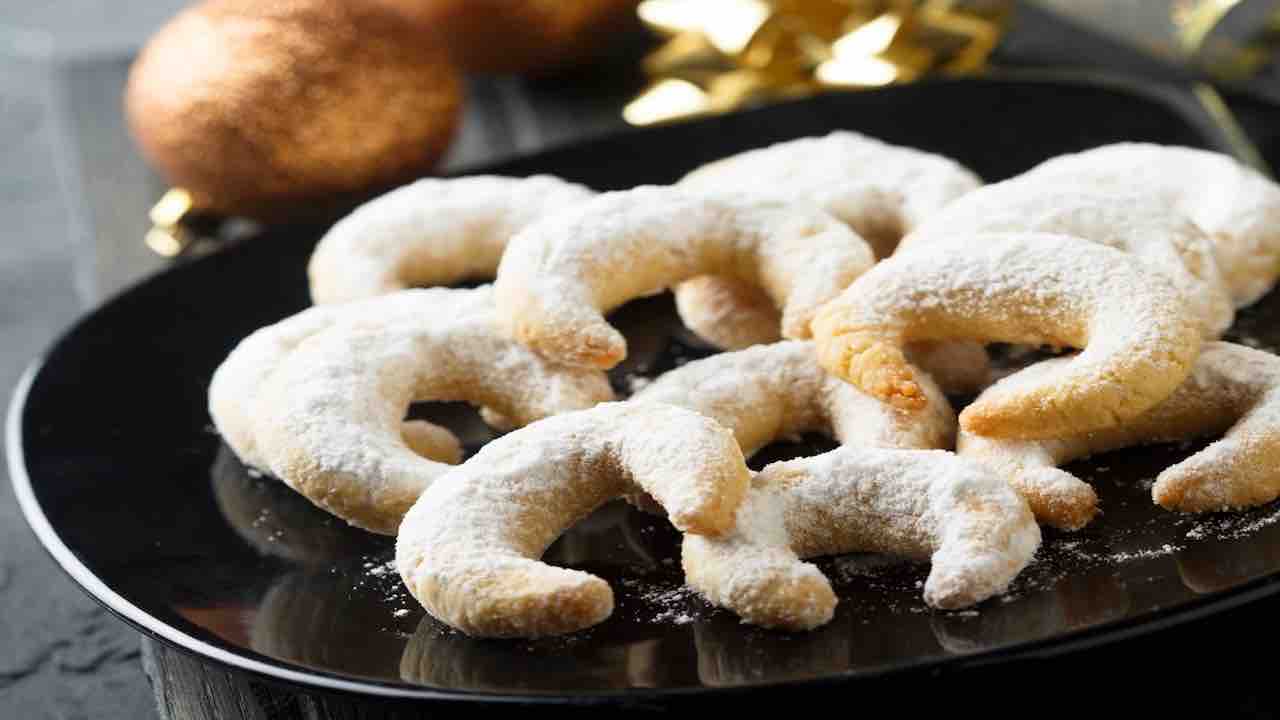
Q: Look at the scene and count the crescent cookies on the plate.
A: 12